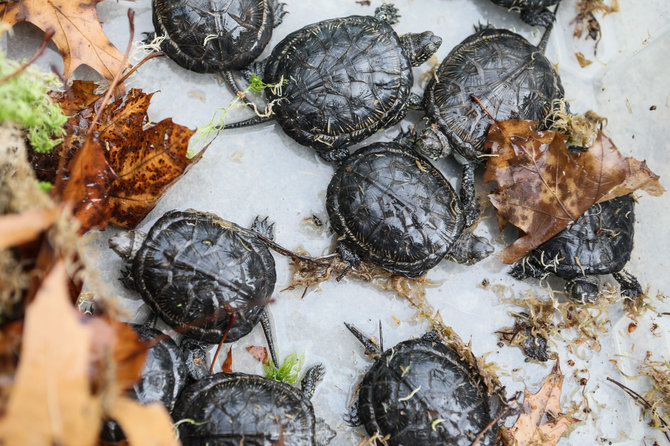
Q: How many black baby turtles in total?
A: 10